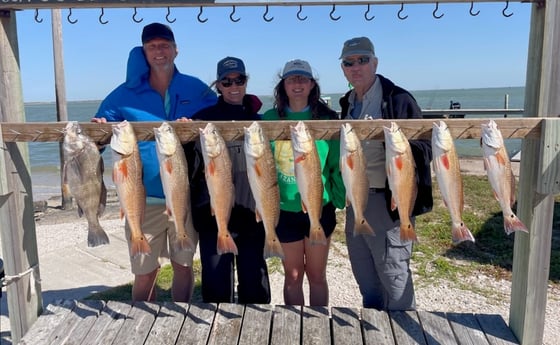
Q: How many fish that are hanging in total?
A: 10